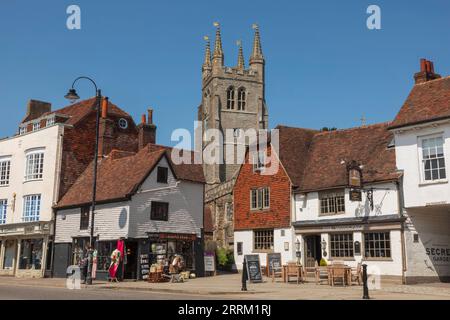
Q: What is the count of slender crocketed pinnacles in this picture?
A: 4